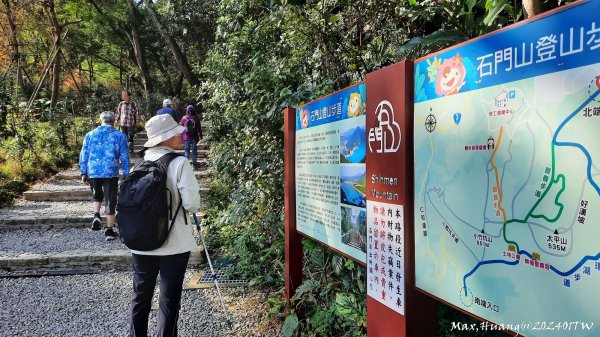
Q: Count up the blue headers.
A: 2